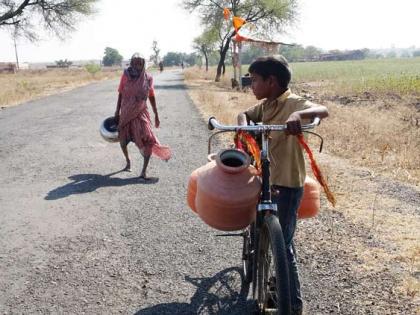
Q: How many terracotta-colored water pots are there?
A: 3